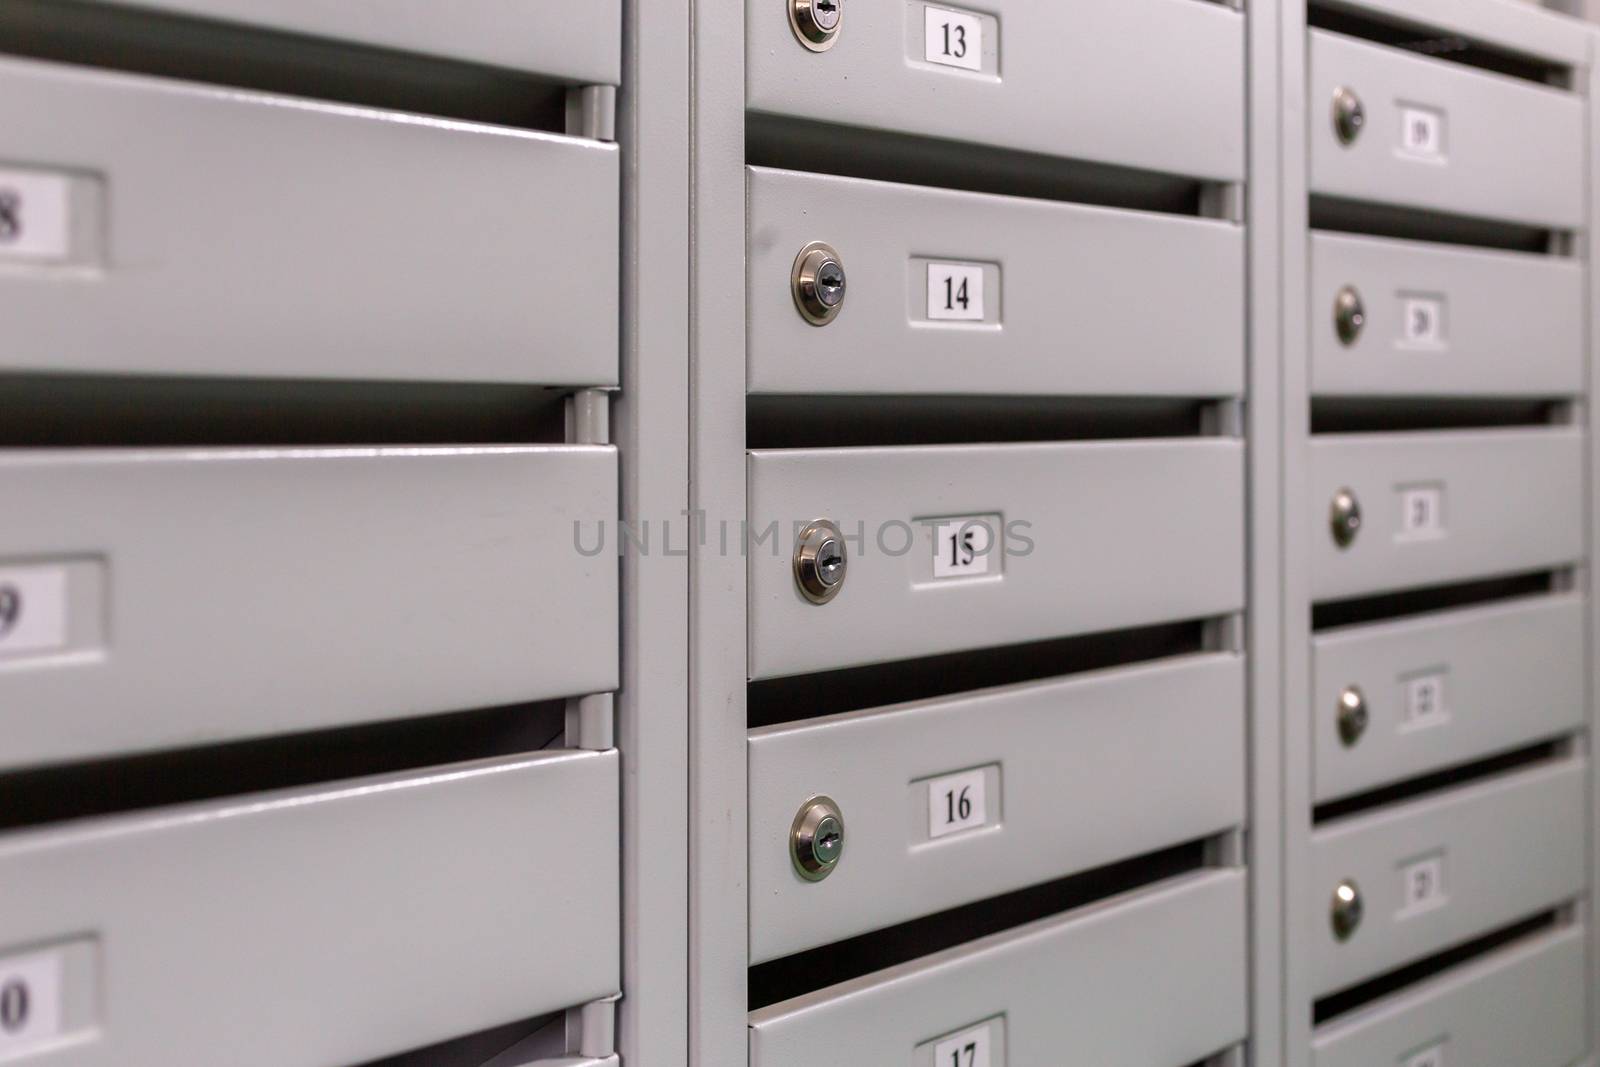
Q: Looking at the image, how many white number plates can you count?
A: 14